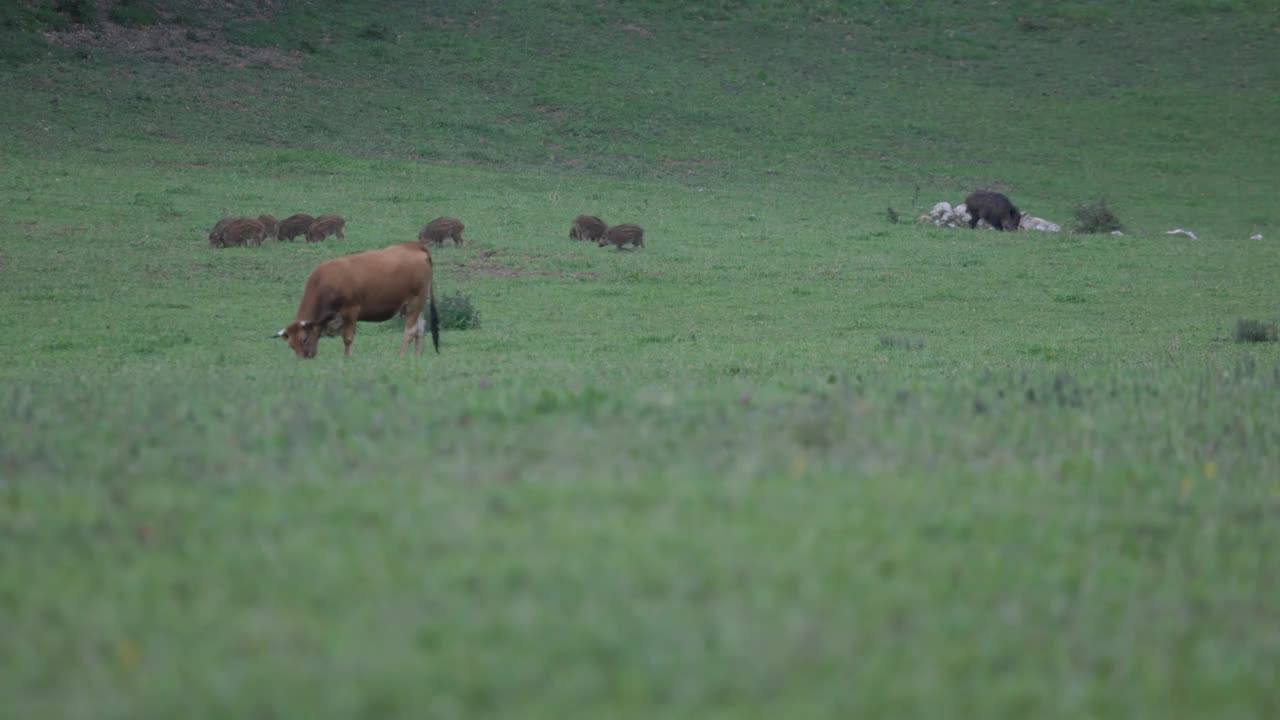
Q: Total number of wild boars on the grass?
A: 9